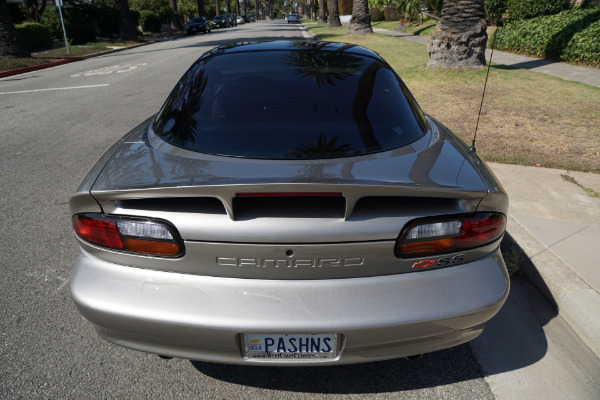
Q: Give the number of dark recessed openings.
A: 3